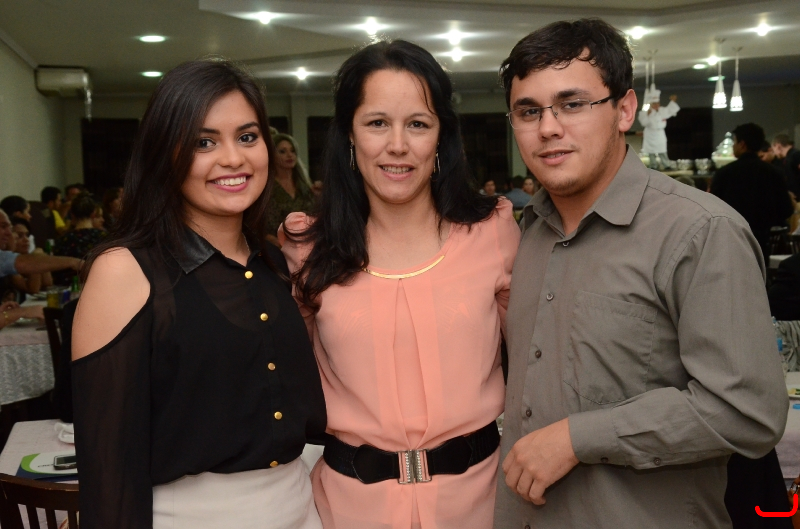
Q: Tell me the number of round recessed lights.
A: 12